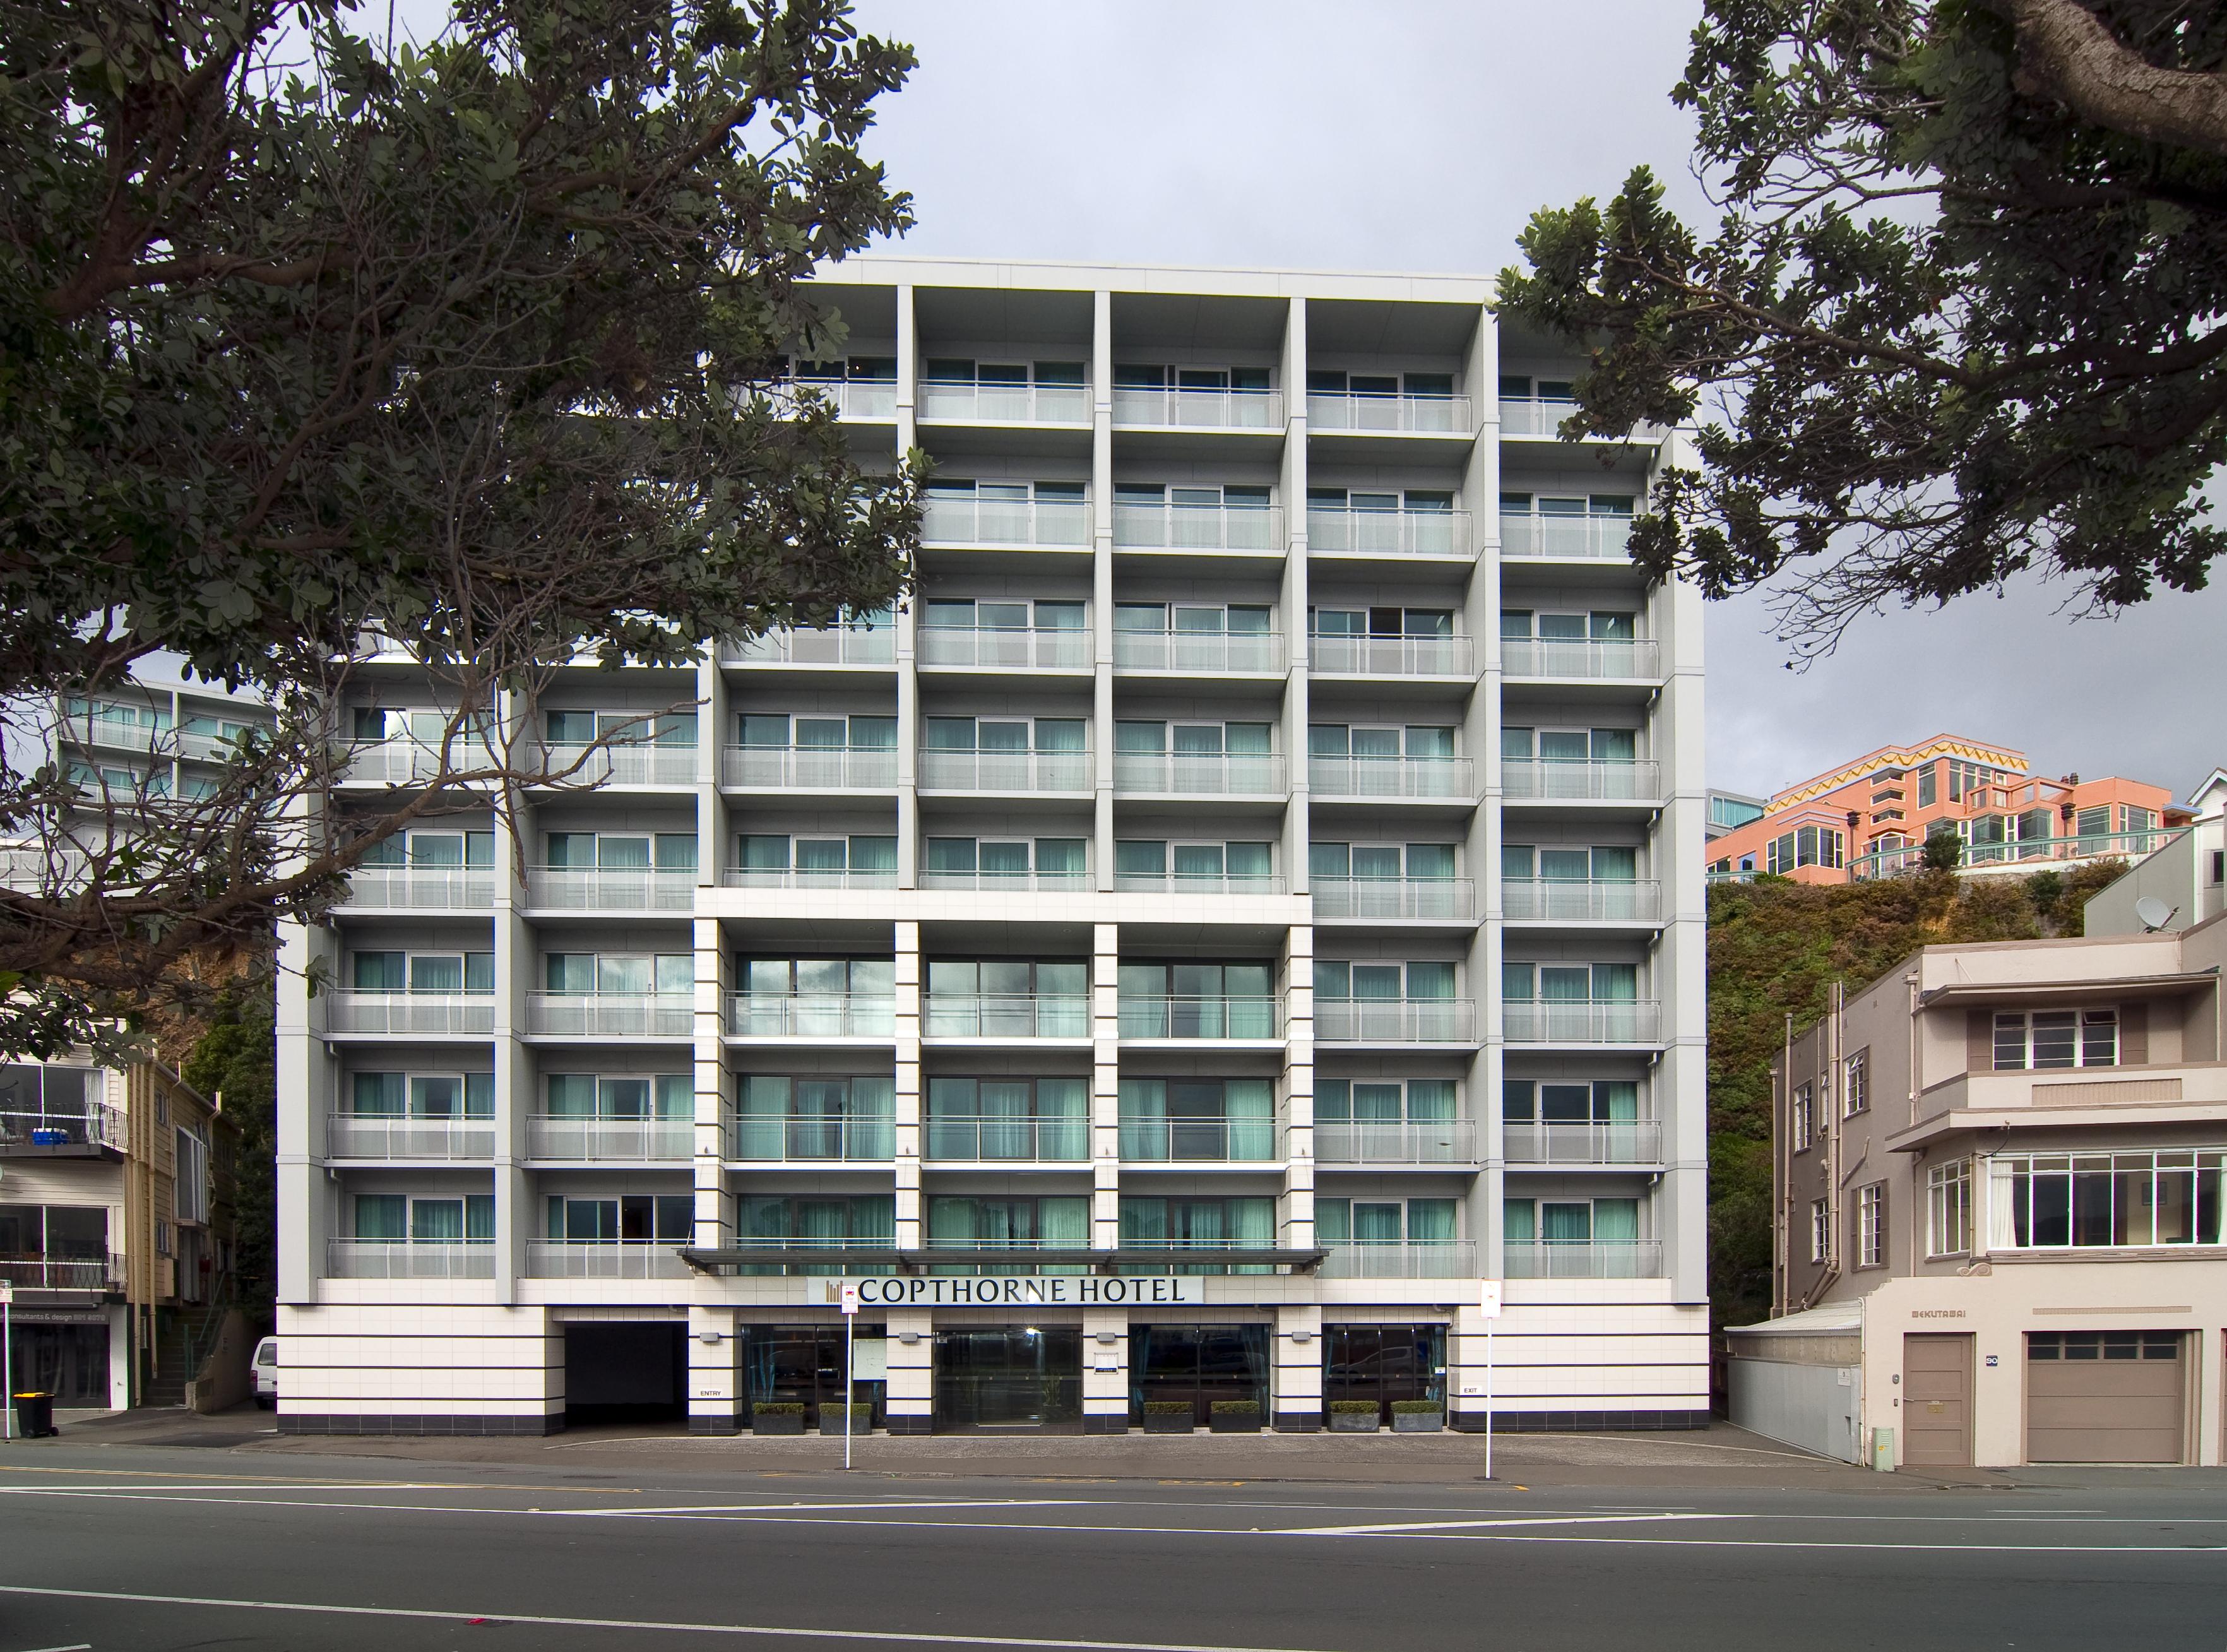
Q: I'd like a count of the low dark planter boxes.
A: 6